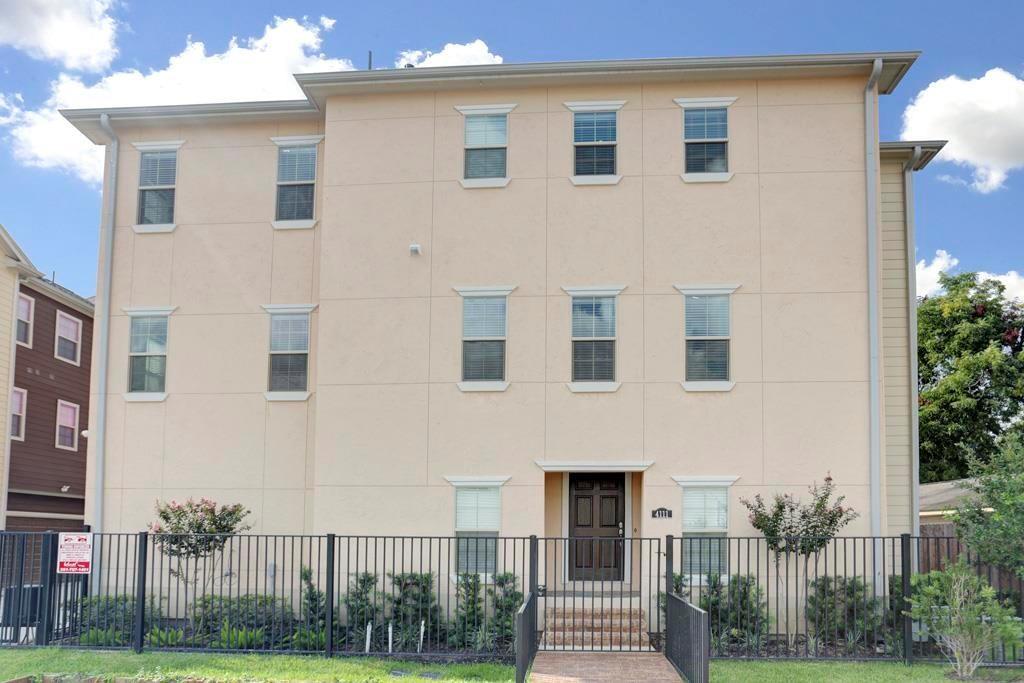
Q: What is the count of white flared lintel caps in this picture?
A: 13